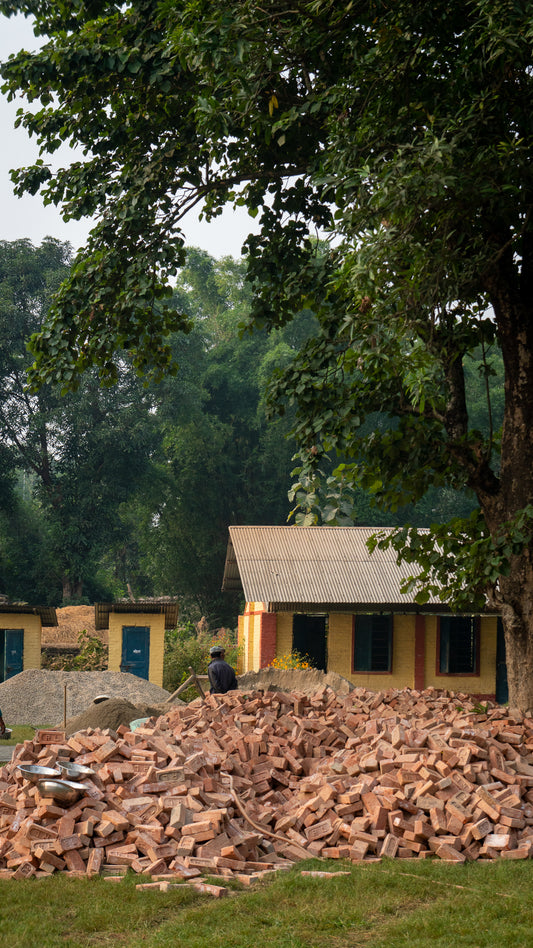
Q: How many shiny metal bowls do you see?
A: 3